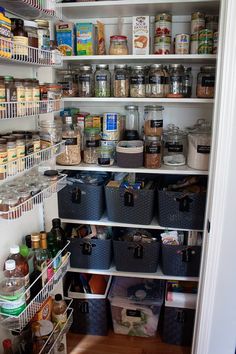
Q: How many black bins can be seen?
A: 8